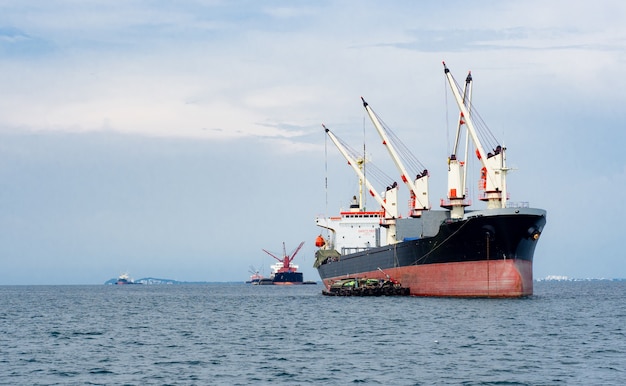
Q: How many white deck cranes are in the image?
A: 4